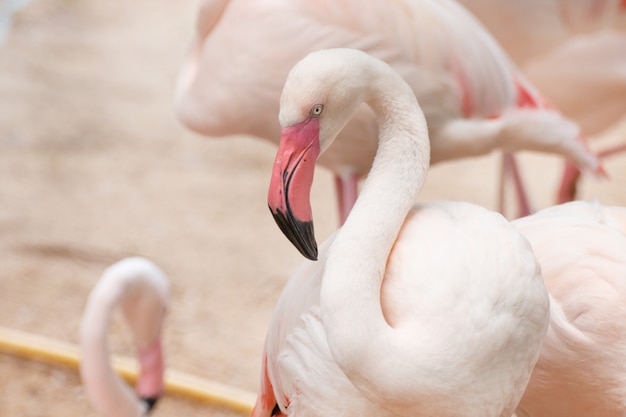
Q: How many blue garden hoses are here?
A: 0